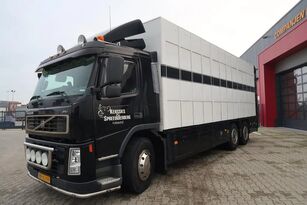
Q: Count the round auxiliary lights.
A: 6